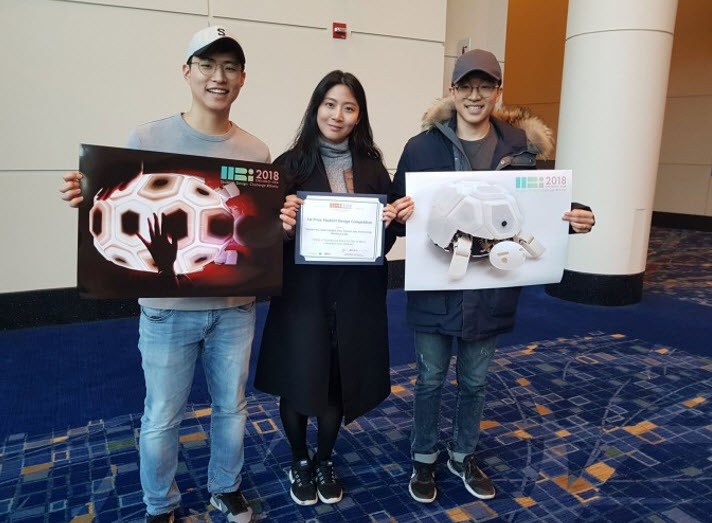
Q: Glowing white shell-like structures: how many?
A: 1